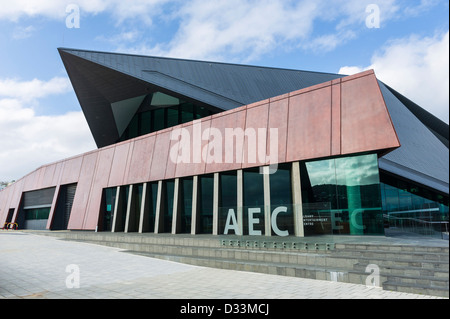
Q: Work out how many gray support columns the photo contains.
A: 10